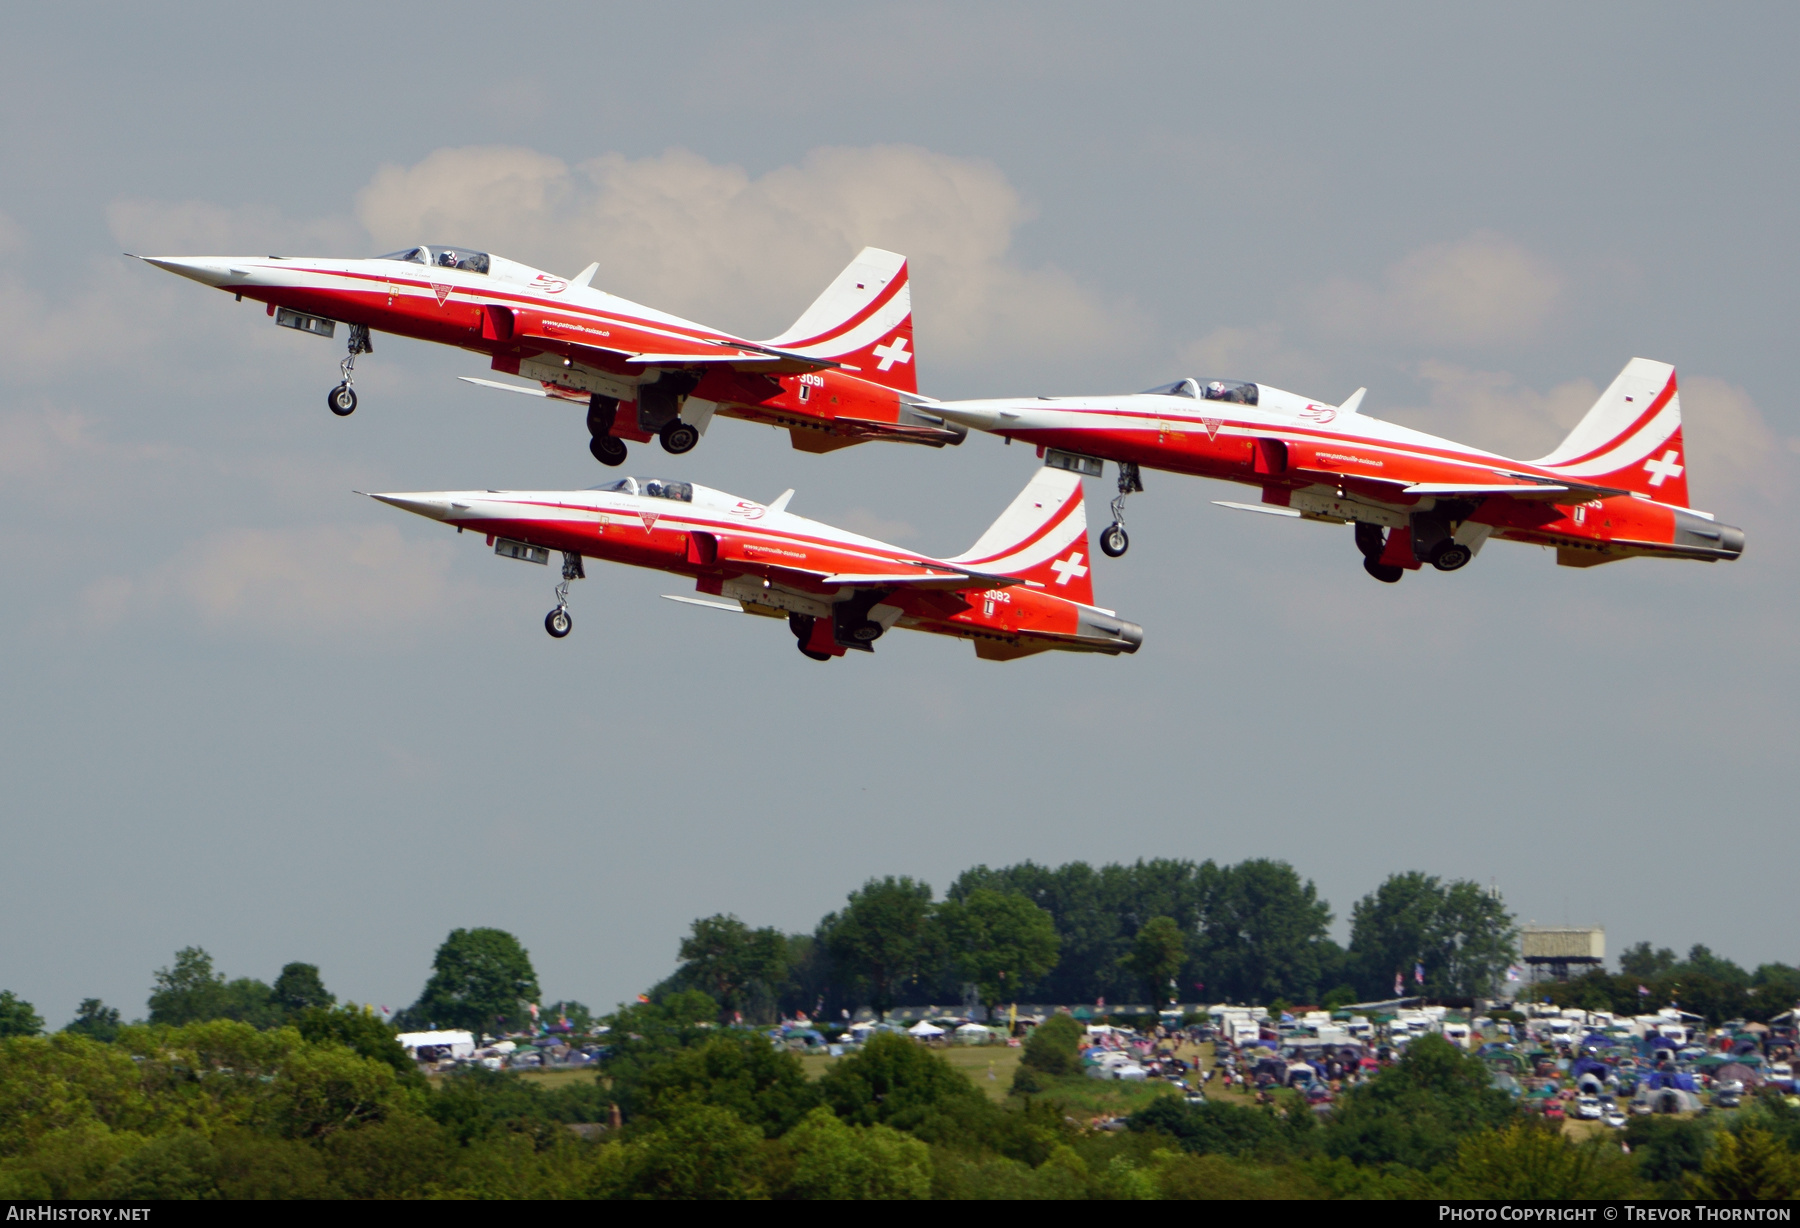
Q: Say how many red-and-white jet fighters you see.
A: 3